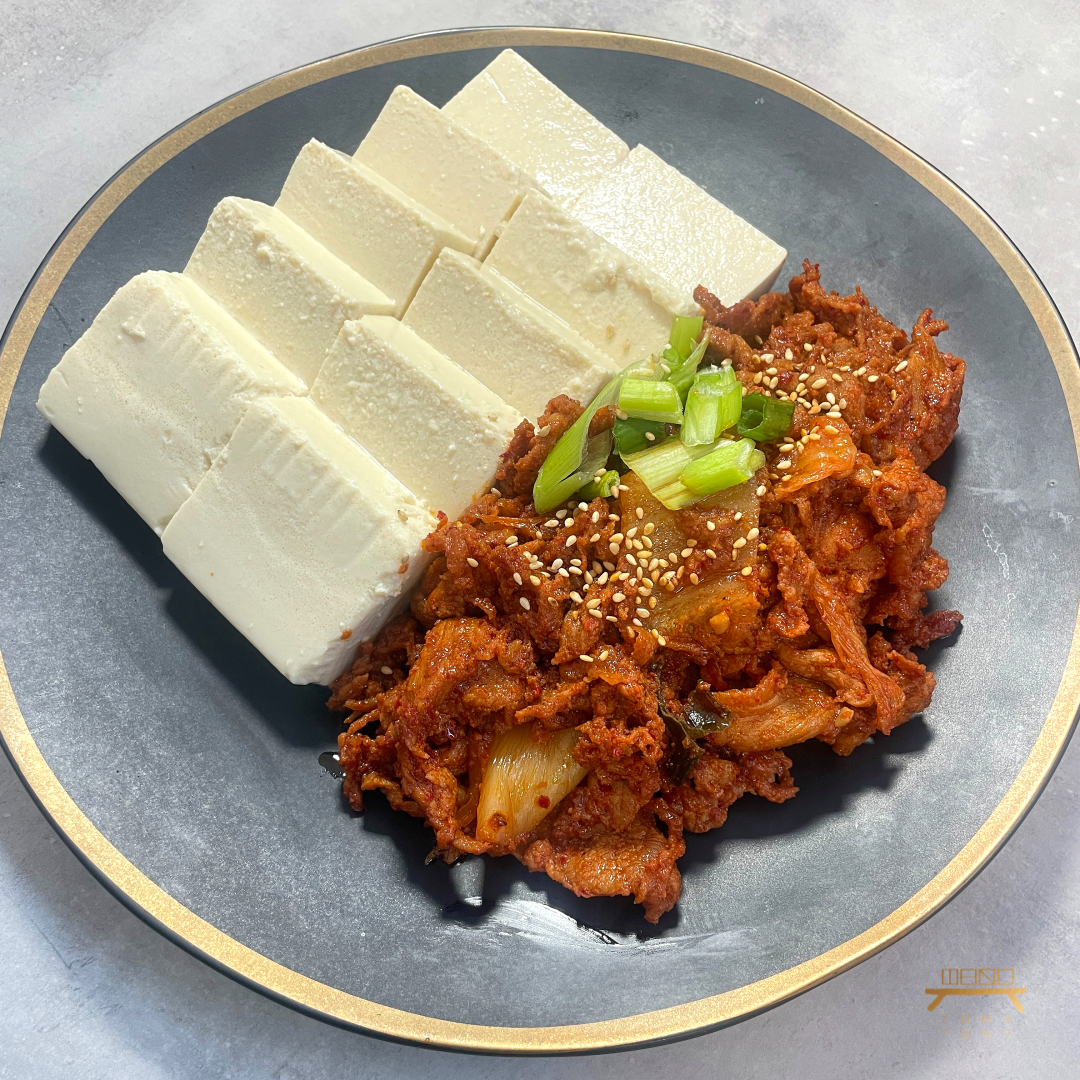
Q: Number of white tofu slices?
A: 10